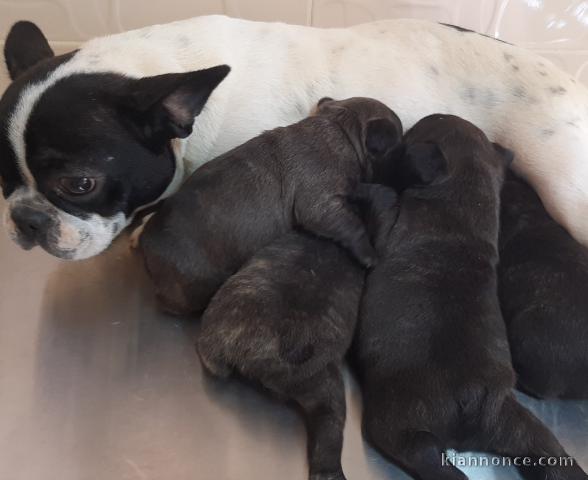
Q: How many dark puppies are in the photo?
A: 4